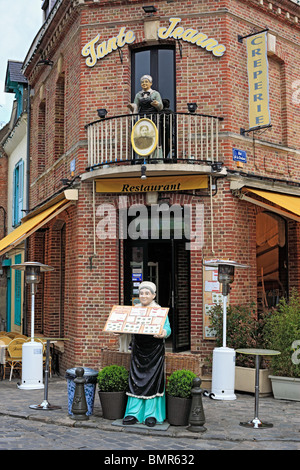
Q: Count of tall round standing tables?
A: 2